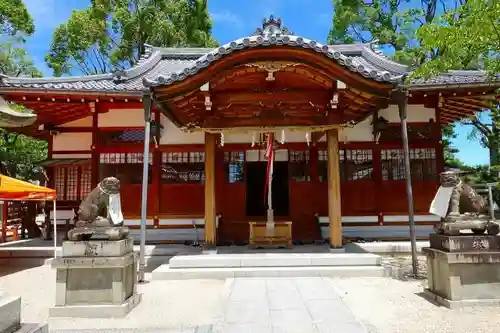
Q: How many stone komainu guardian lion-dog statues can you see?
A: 2